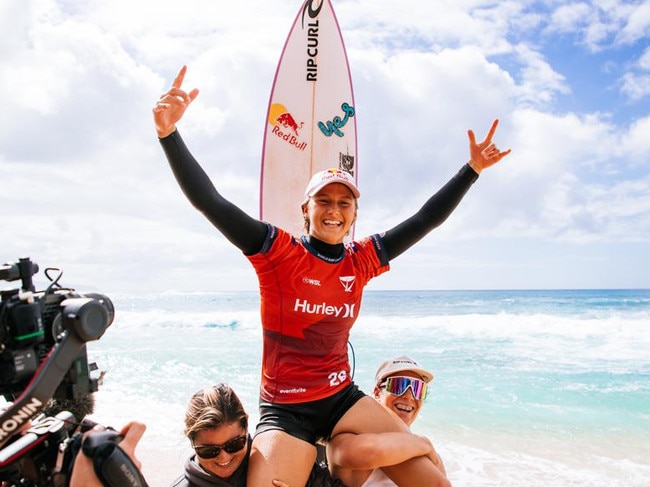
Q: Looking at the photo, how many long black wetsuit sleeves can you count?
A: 2